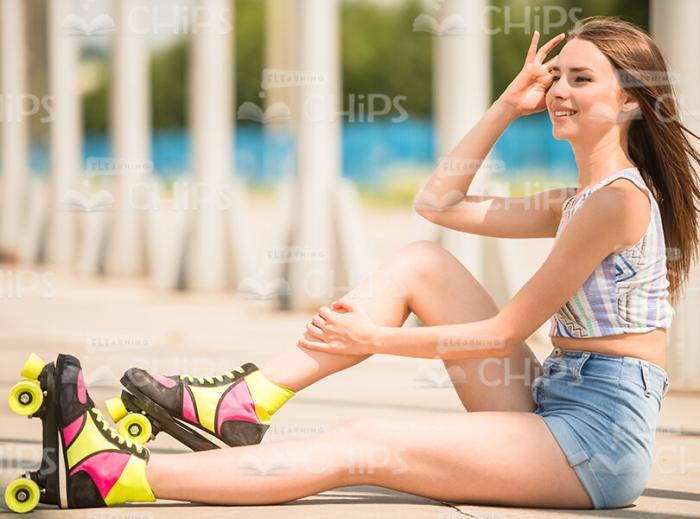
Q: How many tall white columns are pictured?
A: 7